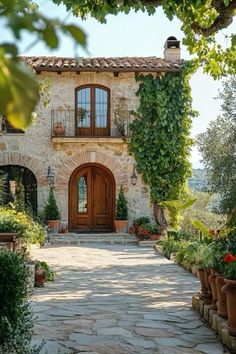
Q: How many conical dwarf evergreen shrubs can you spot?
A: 2